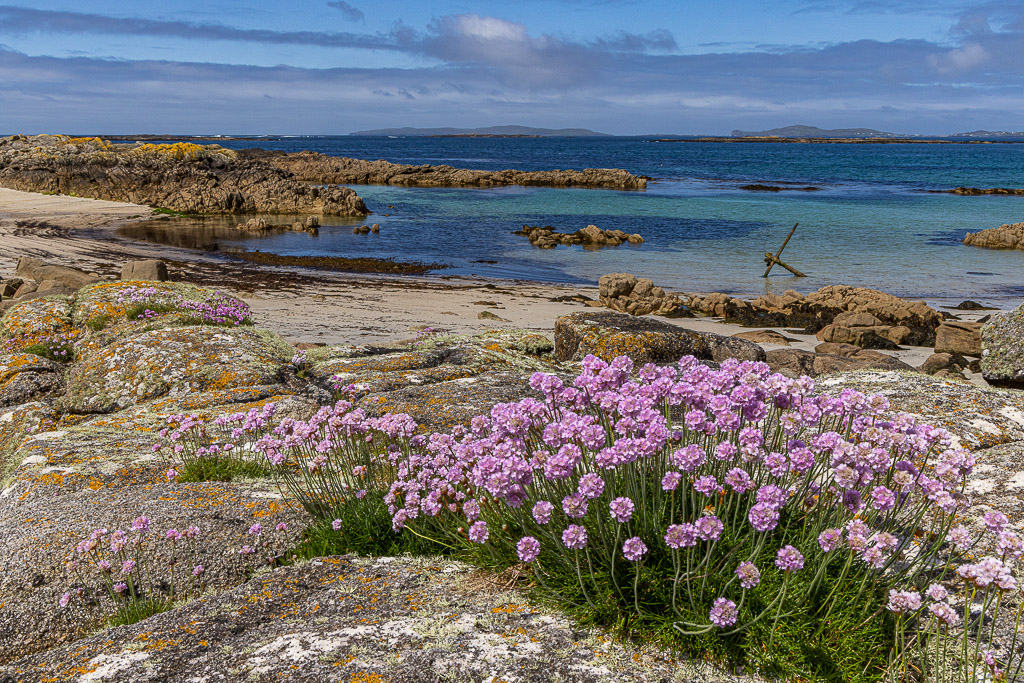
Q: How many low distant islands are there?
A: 3